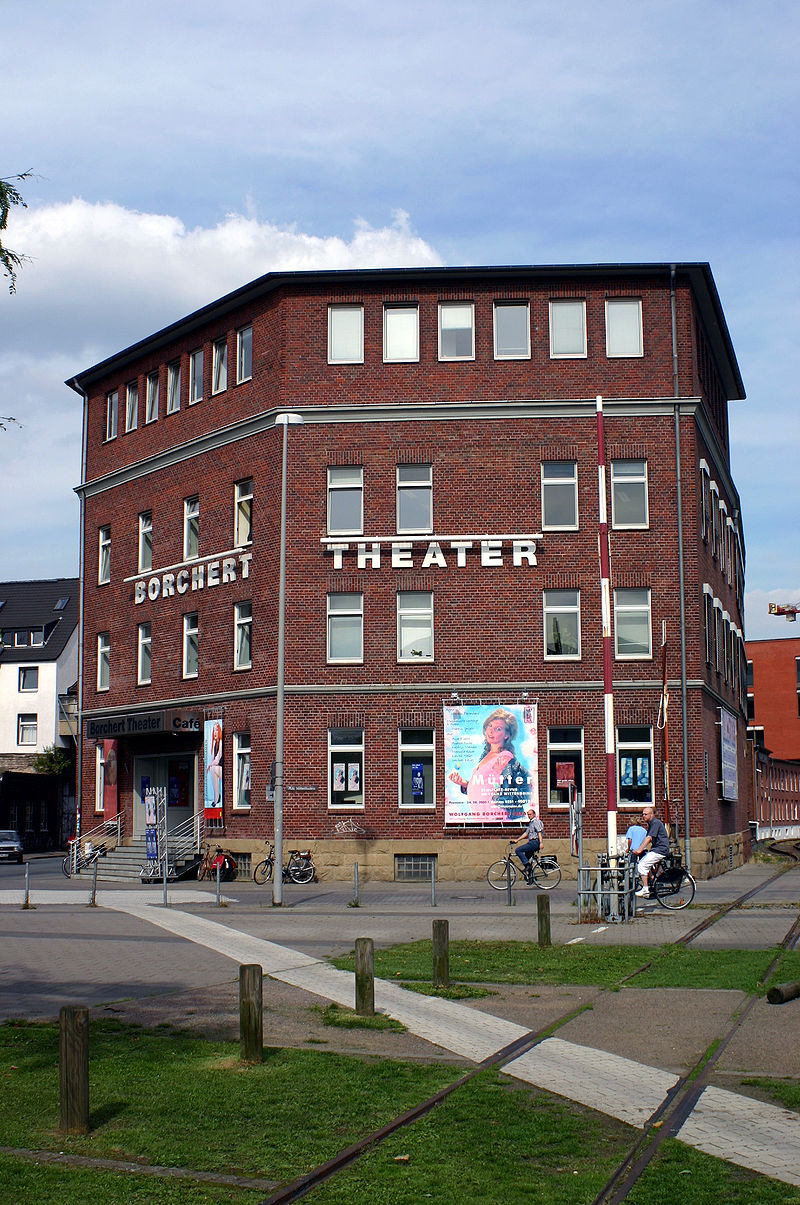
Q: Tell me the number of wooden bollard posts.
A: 5